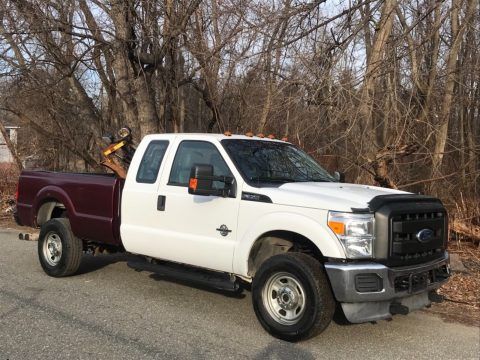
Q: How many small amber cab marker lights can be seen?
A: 5